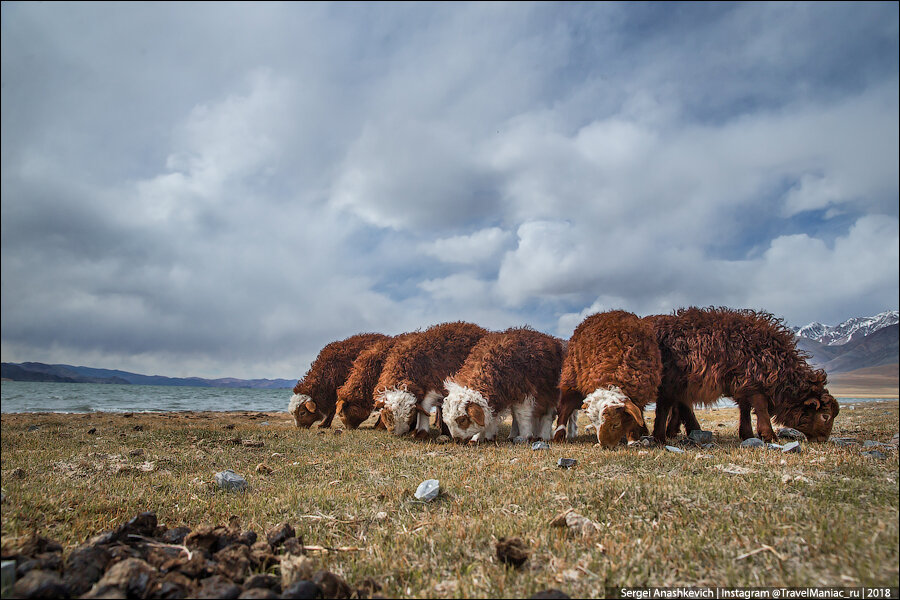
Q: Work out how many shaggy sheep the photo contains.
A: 6